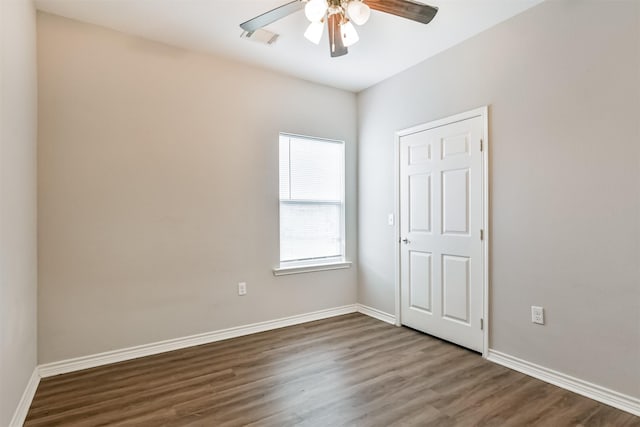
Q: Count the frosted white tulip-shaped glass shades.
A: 4